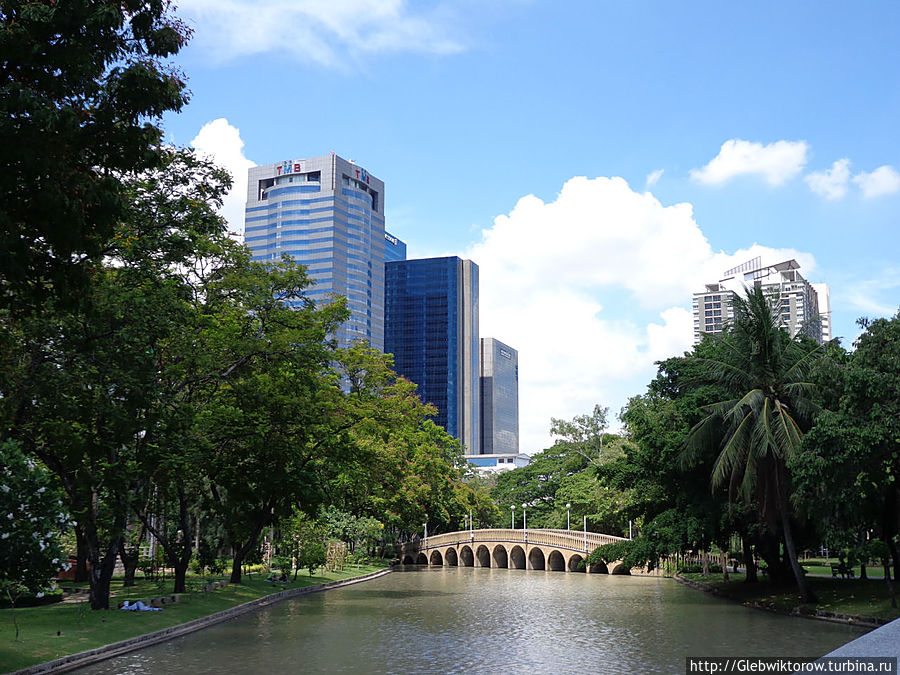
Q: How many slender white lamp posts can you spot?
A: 8